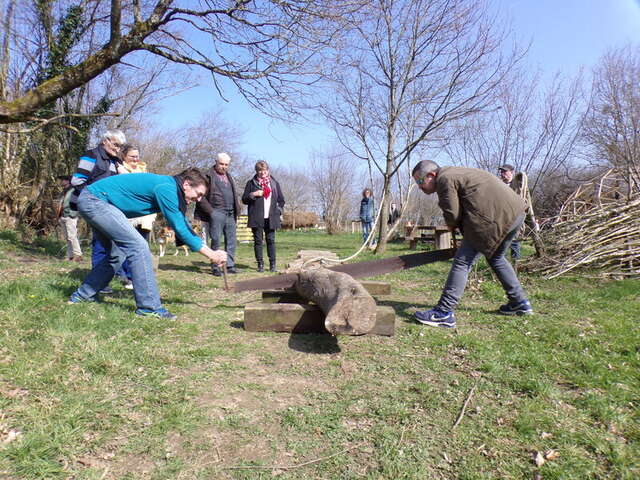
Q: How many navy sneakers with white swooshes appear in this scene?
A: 2